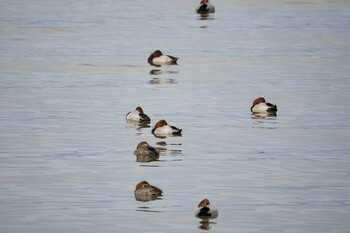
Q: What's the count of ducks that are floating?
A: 8